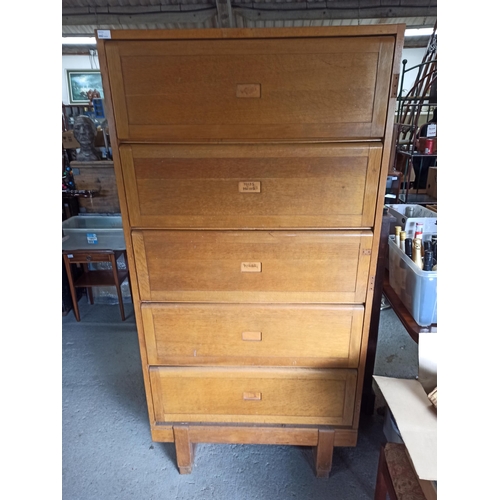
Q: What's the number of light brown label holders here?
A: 5